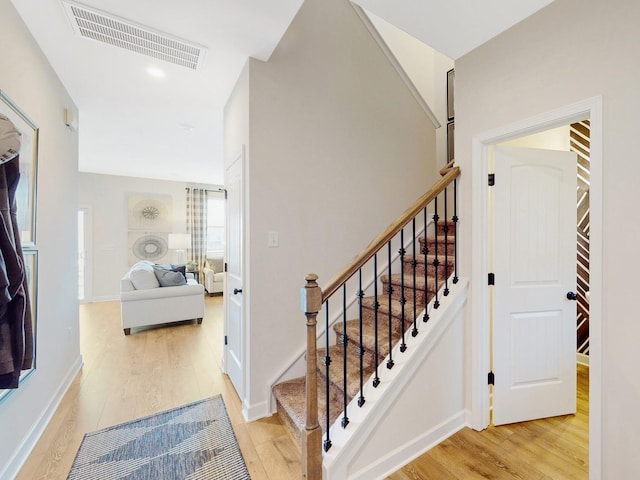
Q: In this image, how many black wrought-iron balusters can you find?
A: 11